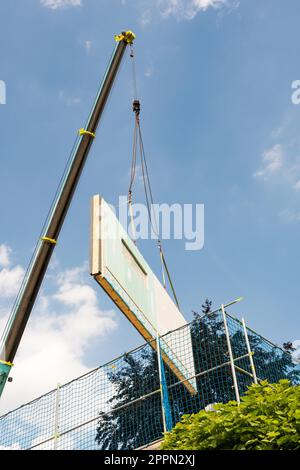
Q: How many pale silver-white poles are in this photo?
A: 4